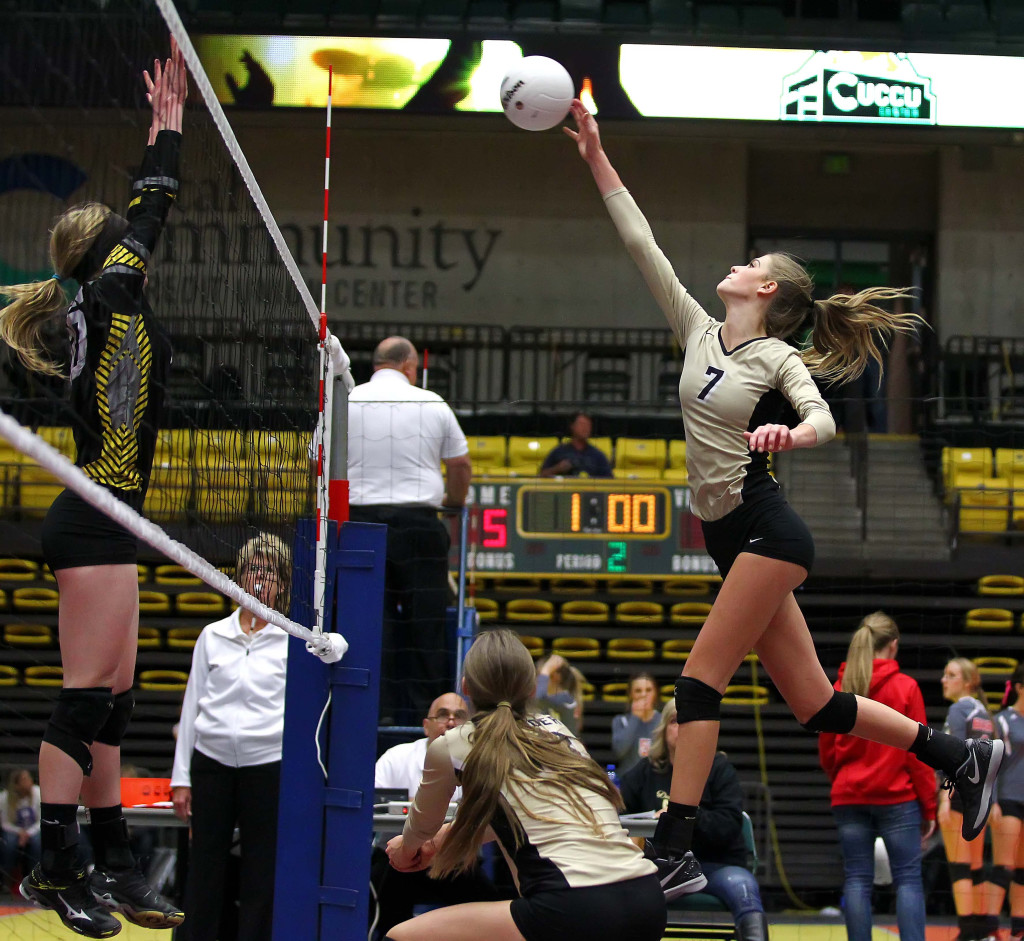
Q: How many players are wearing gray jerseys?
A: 4